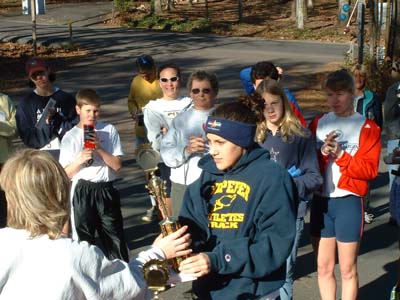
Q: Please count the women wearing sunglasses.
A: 2